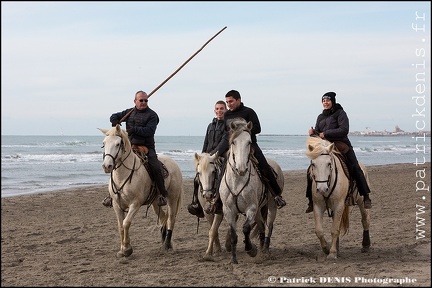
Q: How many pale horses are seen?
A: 4